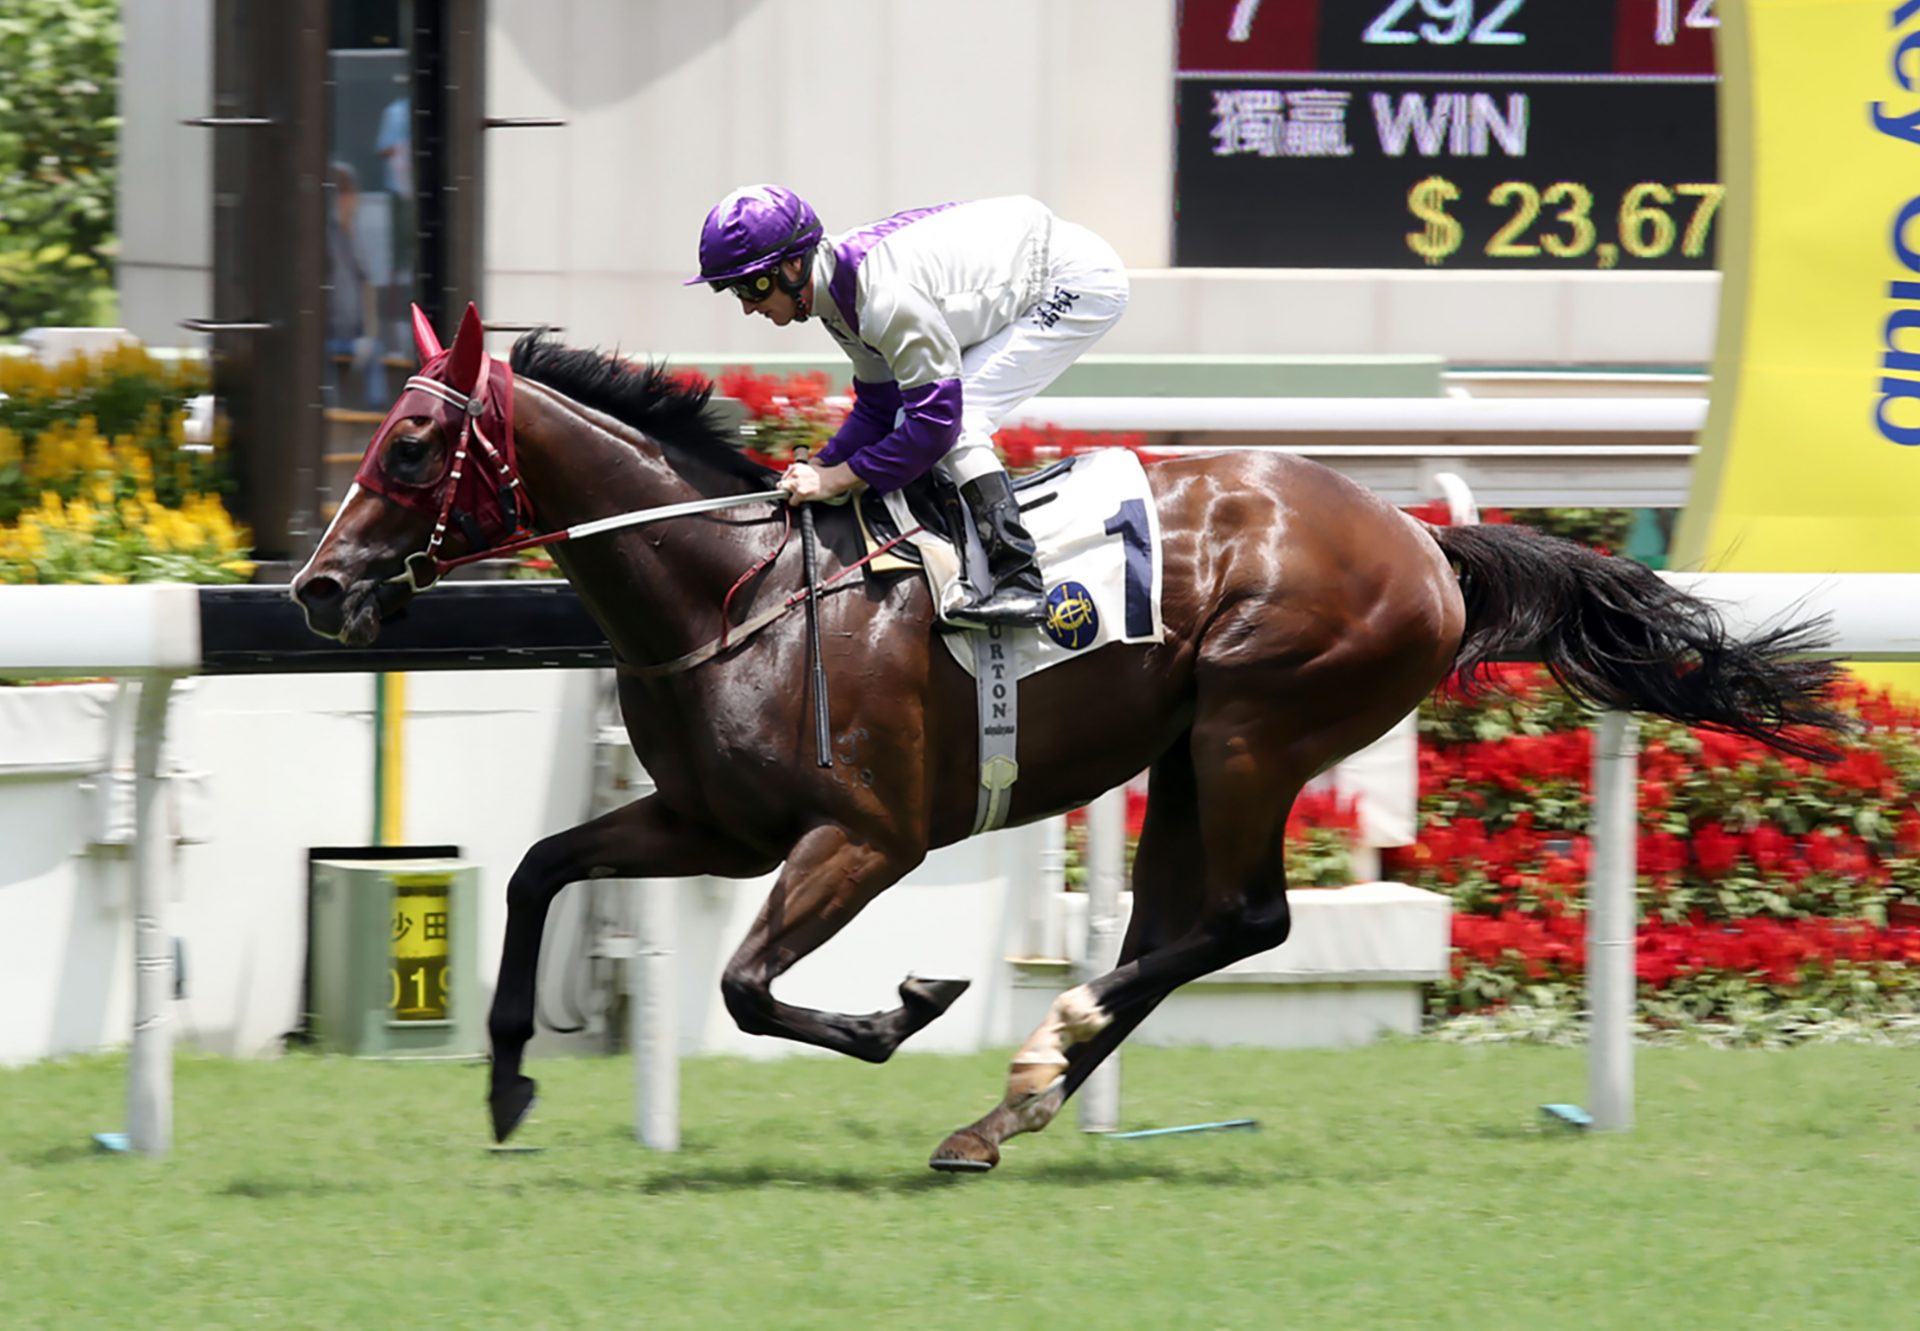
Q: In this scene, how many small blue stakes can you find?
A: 3